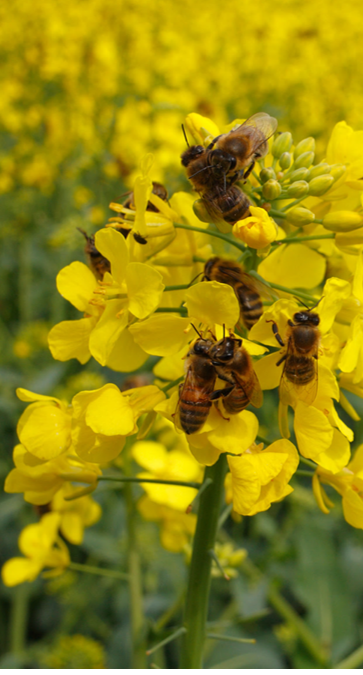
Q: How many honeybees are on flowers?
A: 8